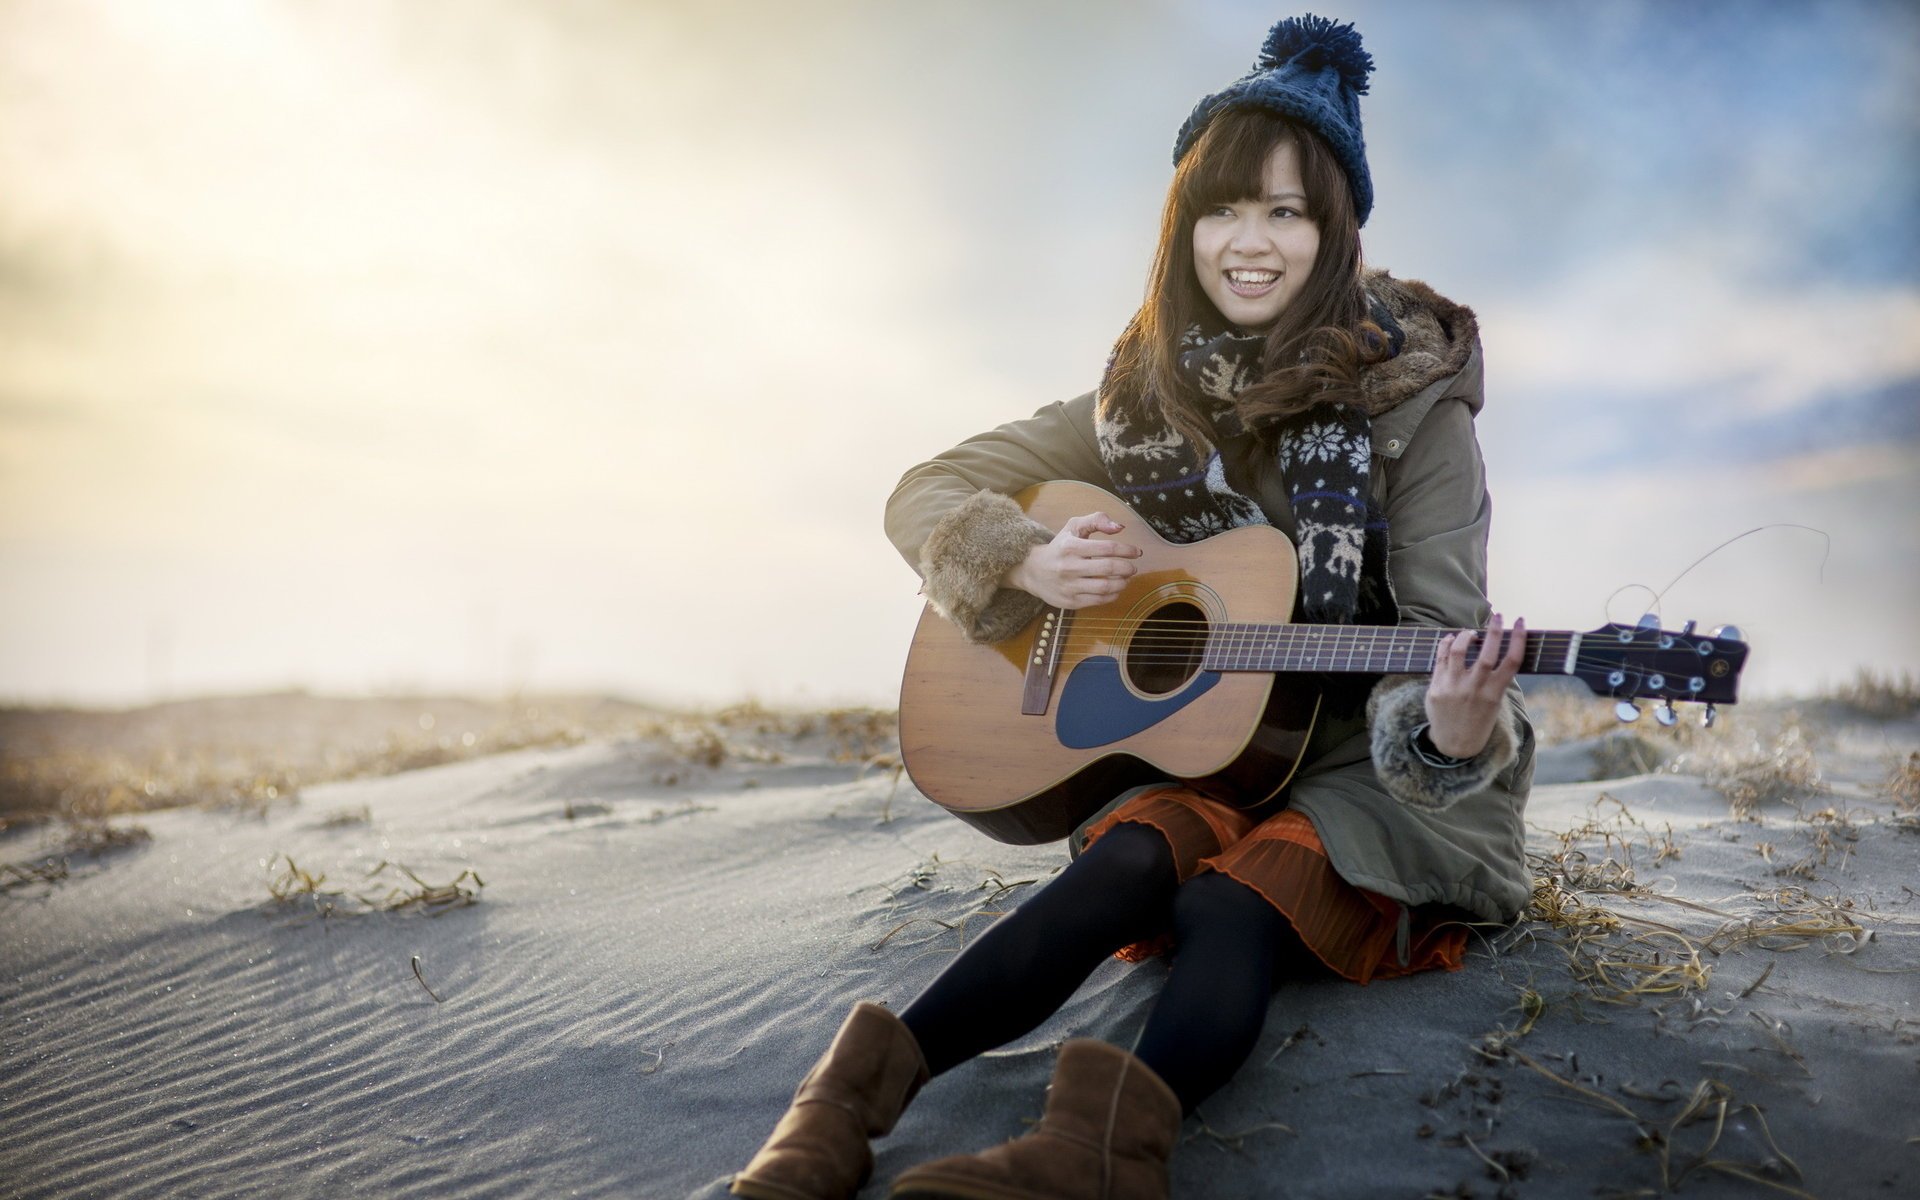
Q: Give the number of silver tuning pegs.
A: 6